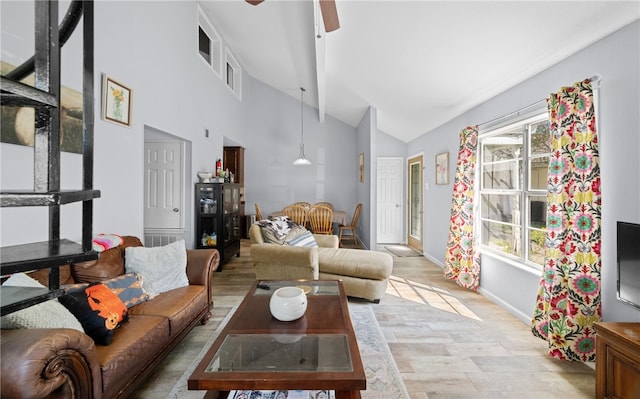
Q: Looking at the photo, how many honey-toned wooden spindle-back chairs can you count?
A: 6